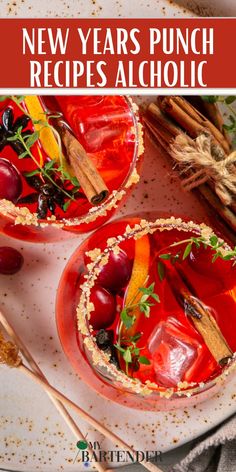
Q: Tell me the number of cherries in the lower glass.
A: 2